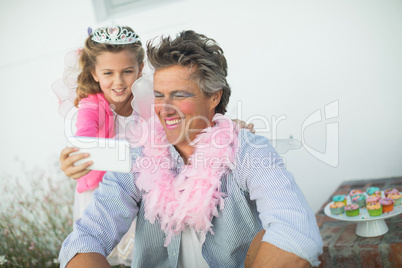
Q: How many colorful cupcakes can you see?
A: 11